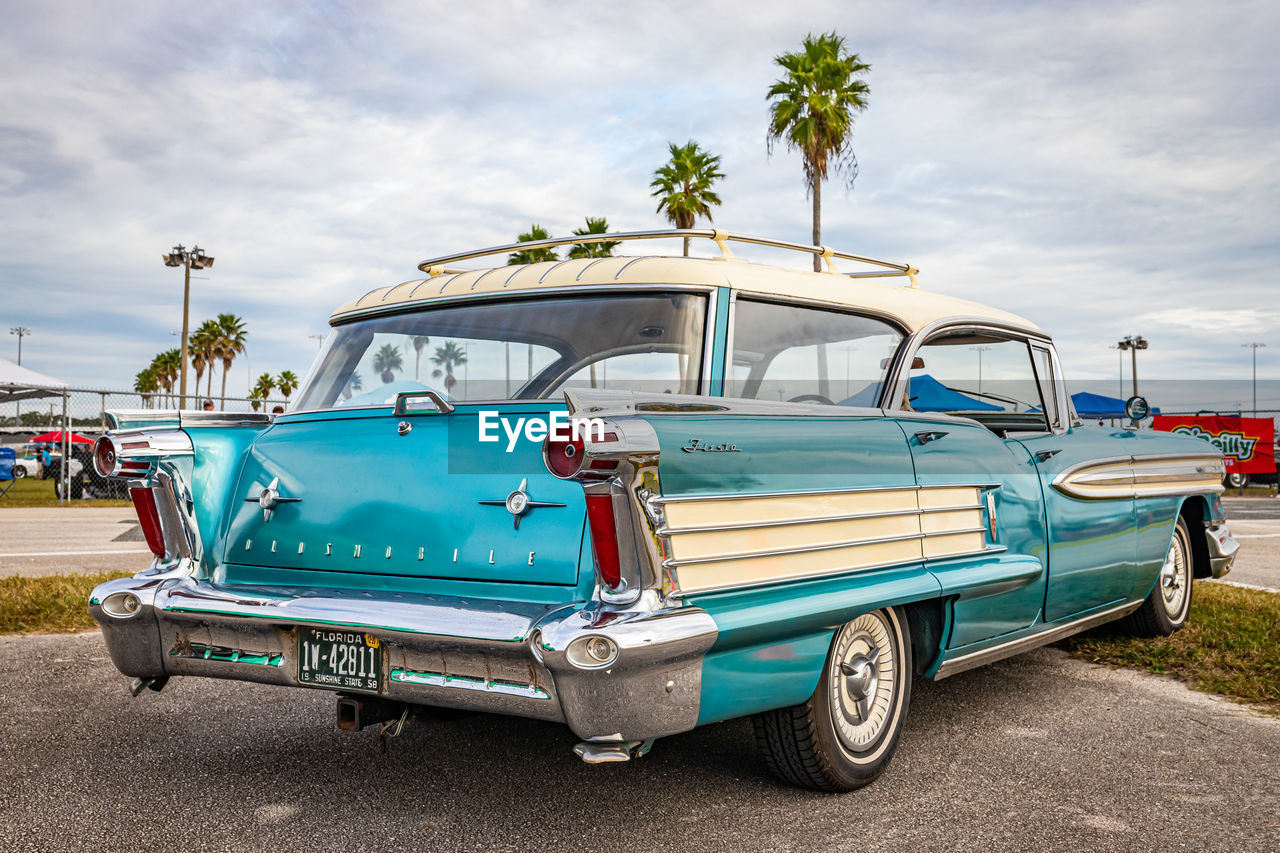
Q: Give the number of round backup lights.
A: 2